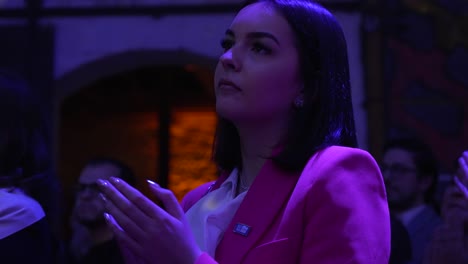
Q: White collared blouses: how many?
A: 1